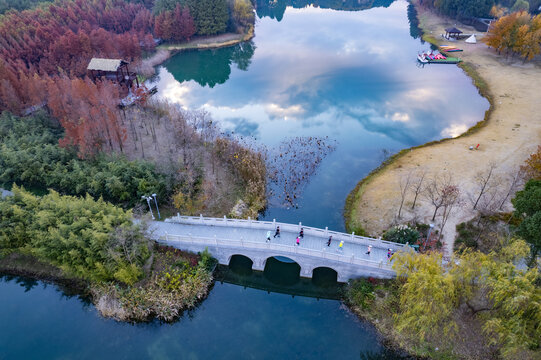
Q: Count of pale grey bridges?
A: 1